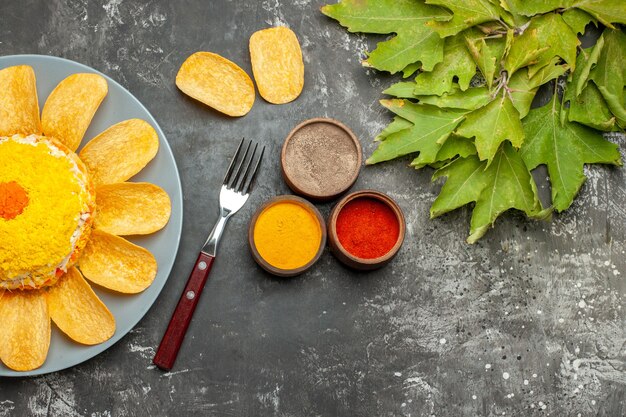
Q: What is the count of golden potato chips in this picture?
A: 9